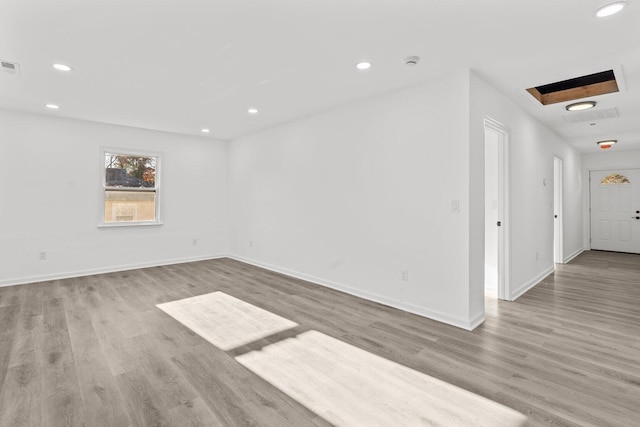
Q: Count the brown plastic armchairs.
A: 0